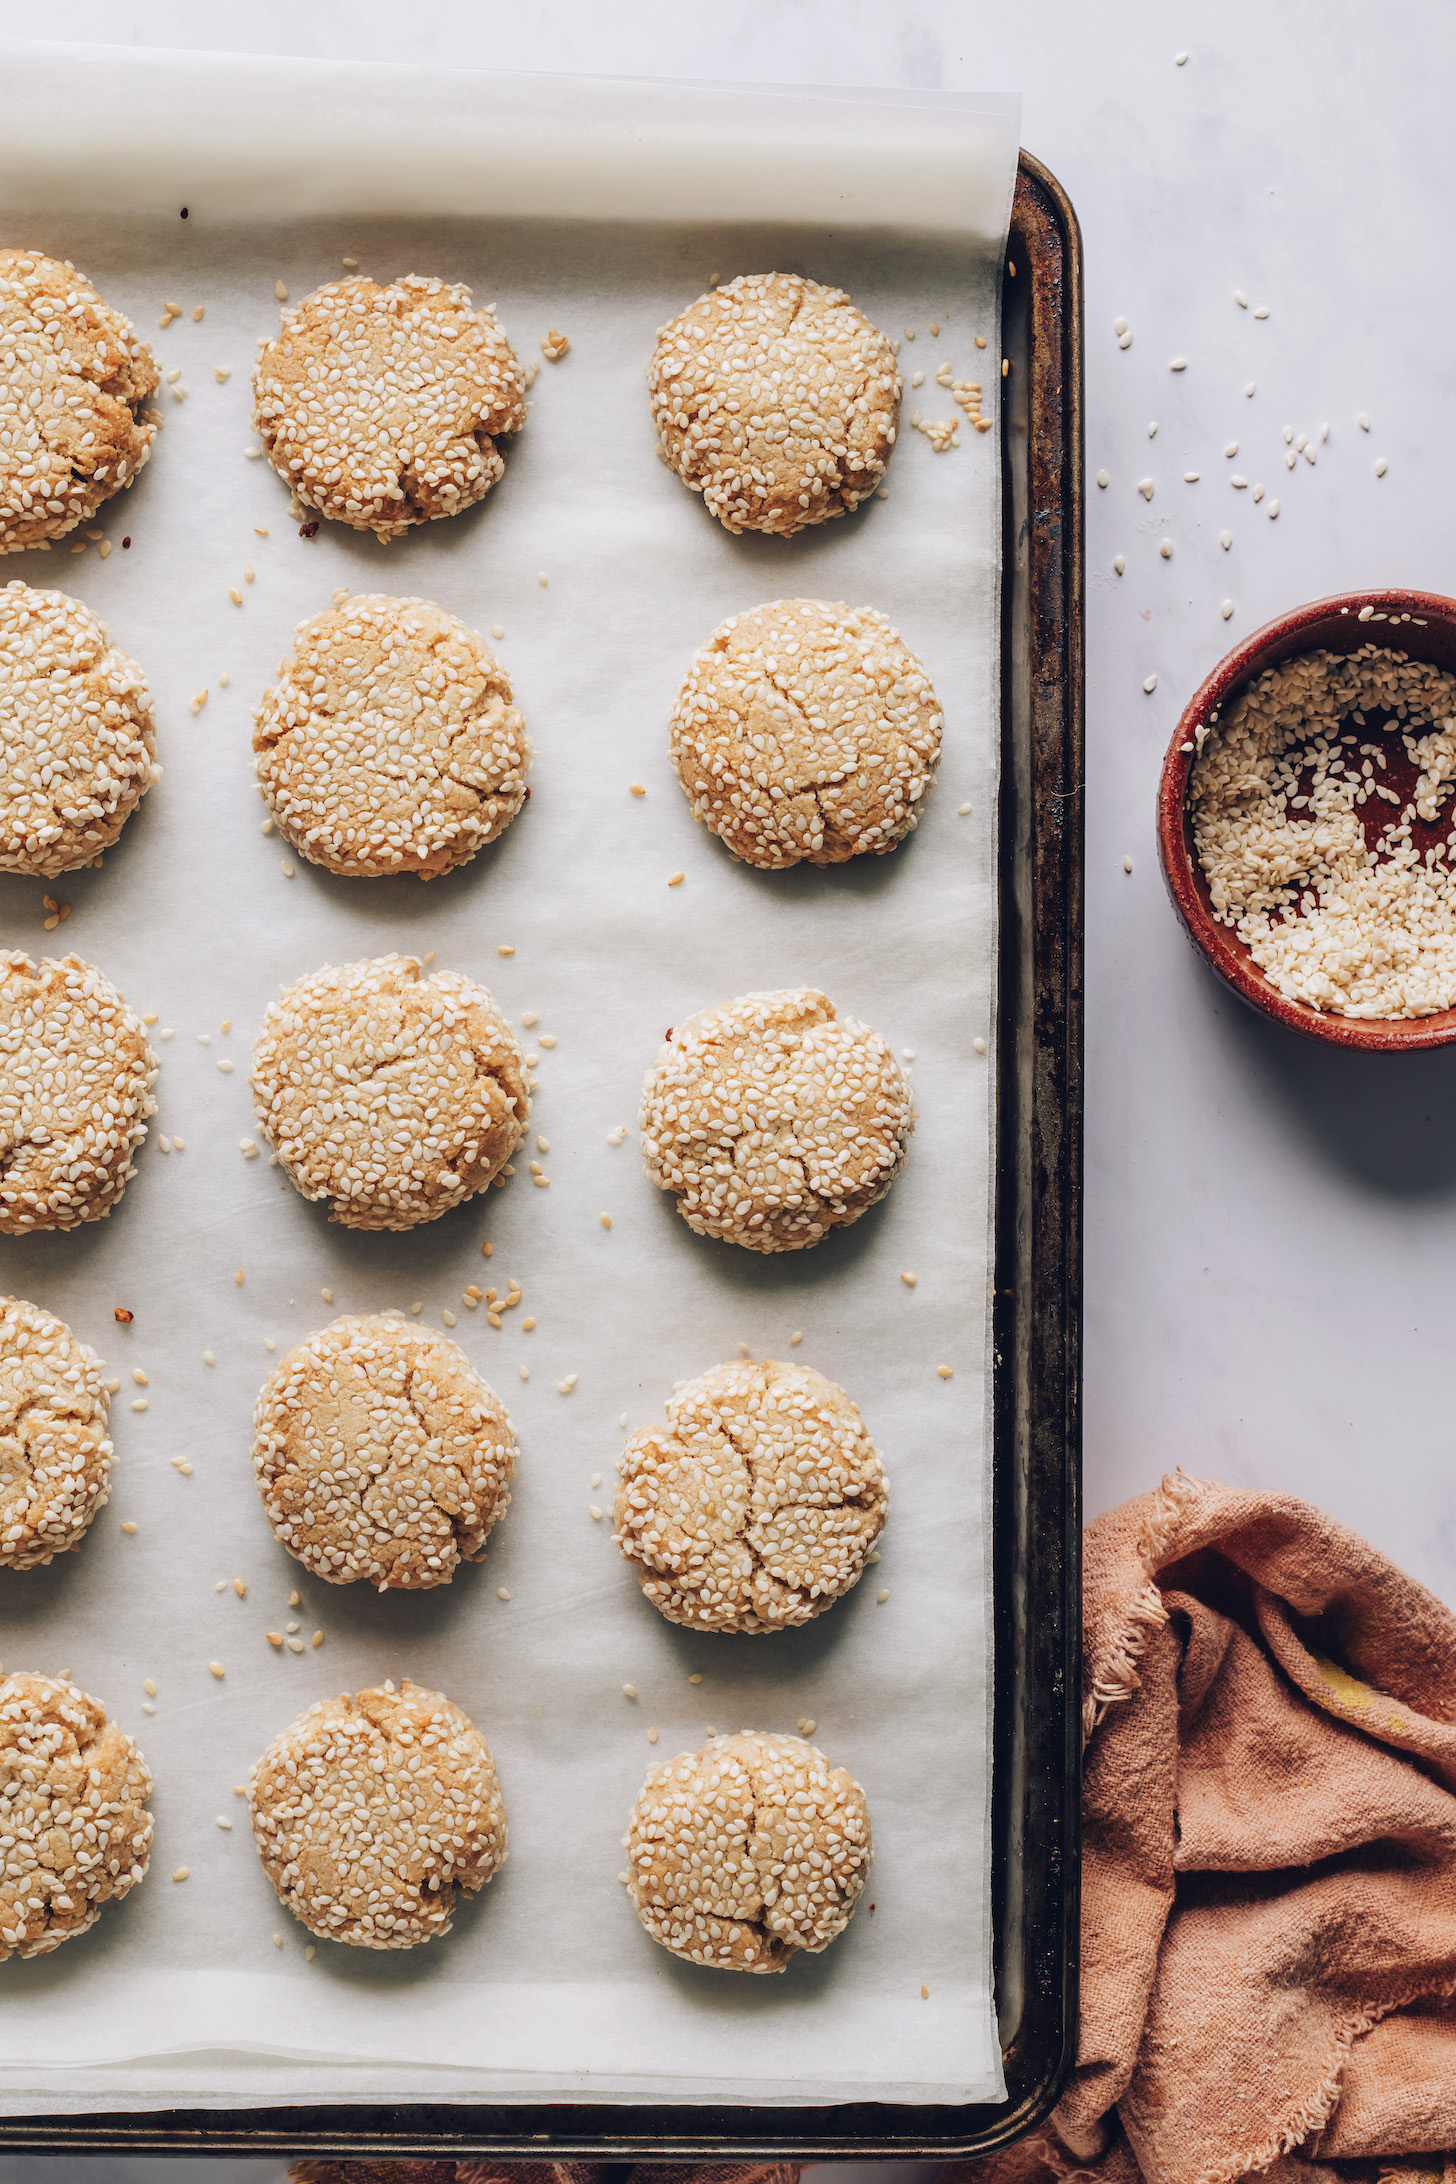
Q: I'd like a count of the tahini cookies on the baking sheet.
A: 15